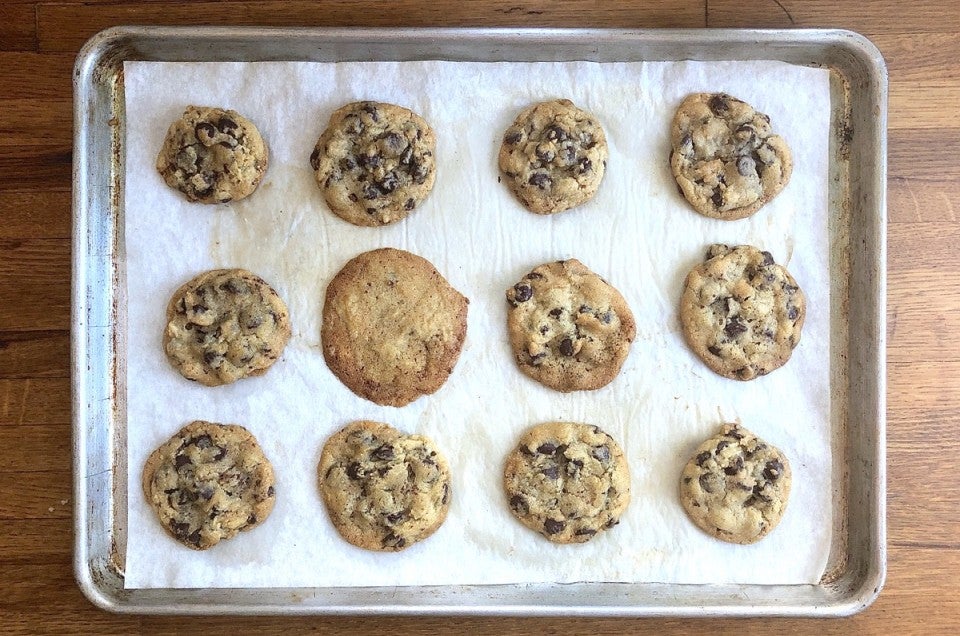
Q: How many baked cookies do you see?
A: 12